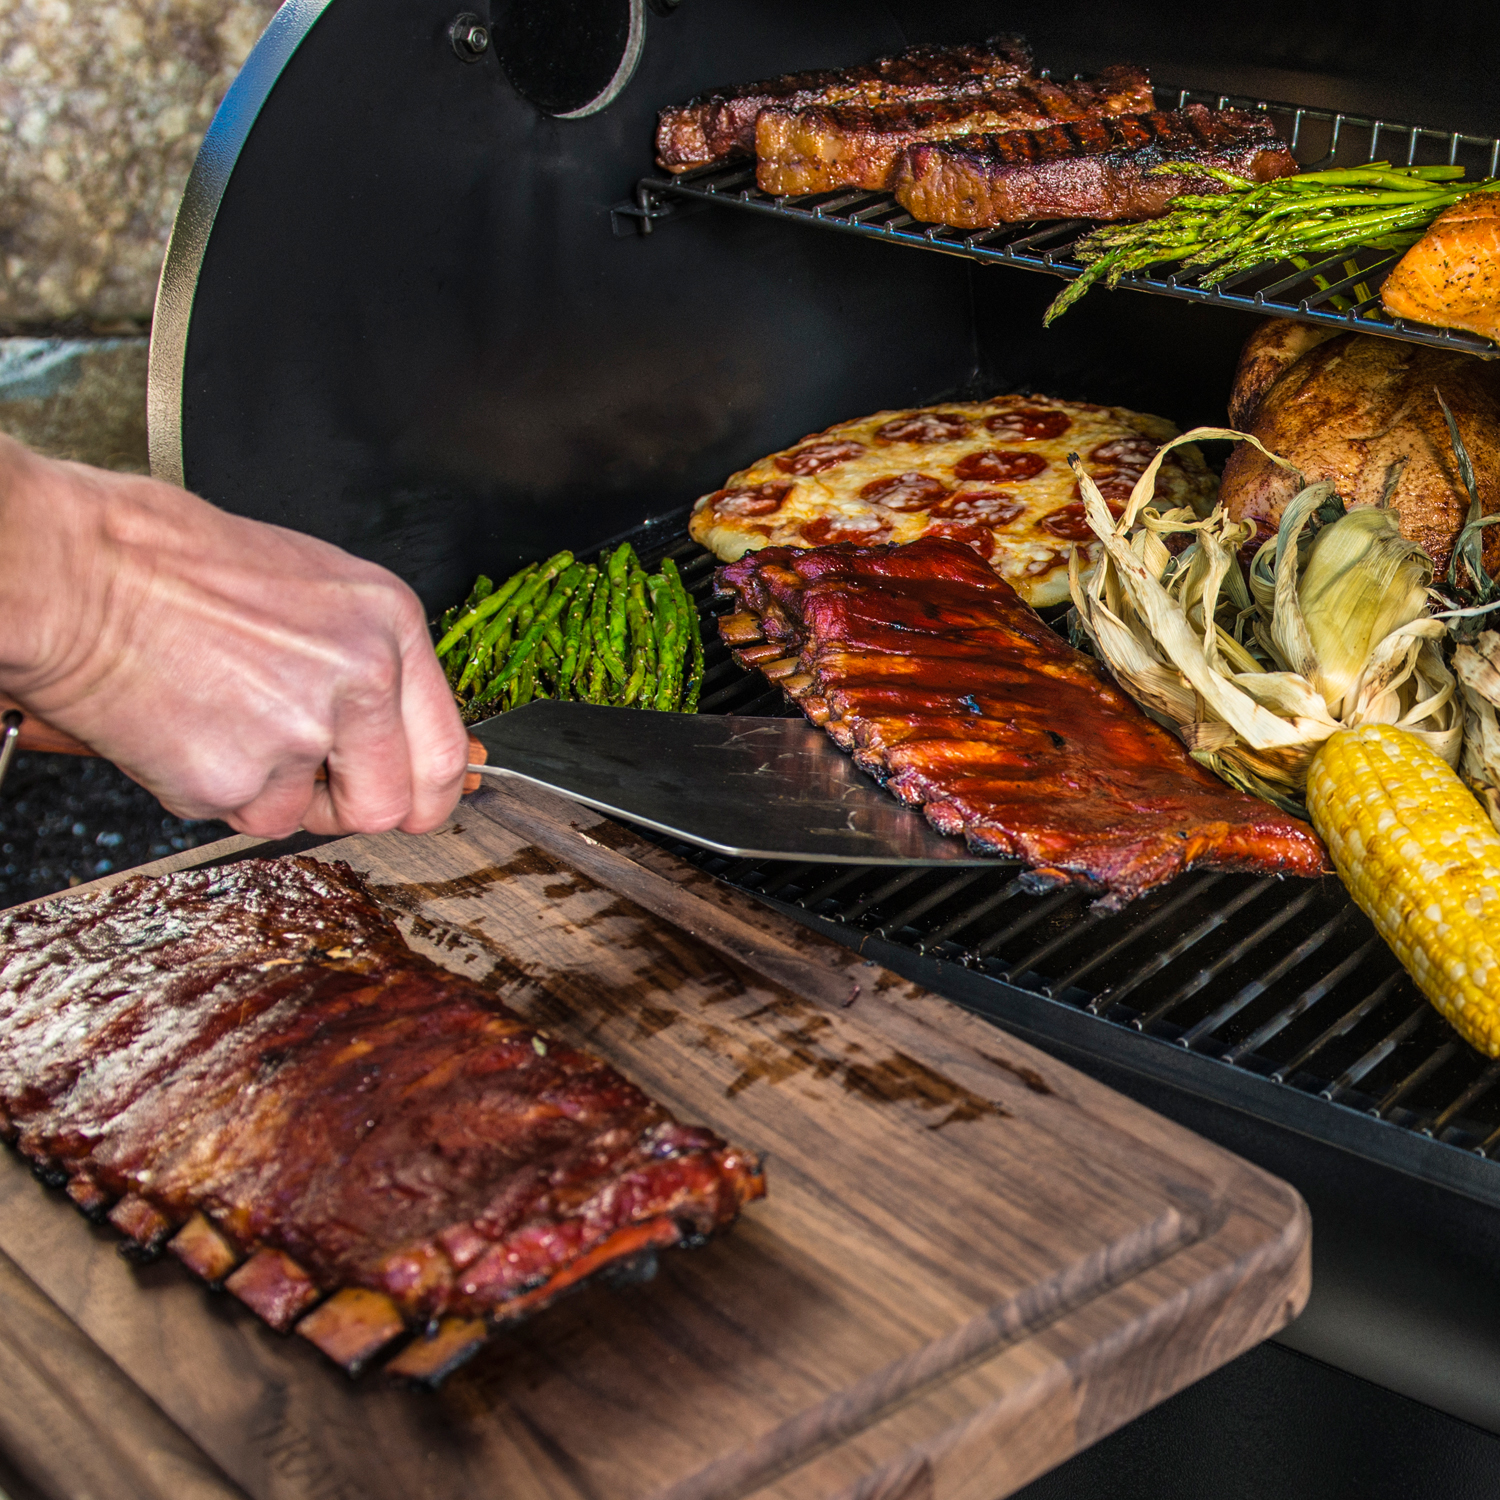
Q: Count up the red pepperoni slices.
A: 12